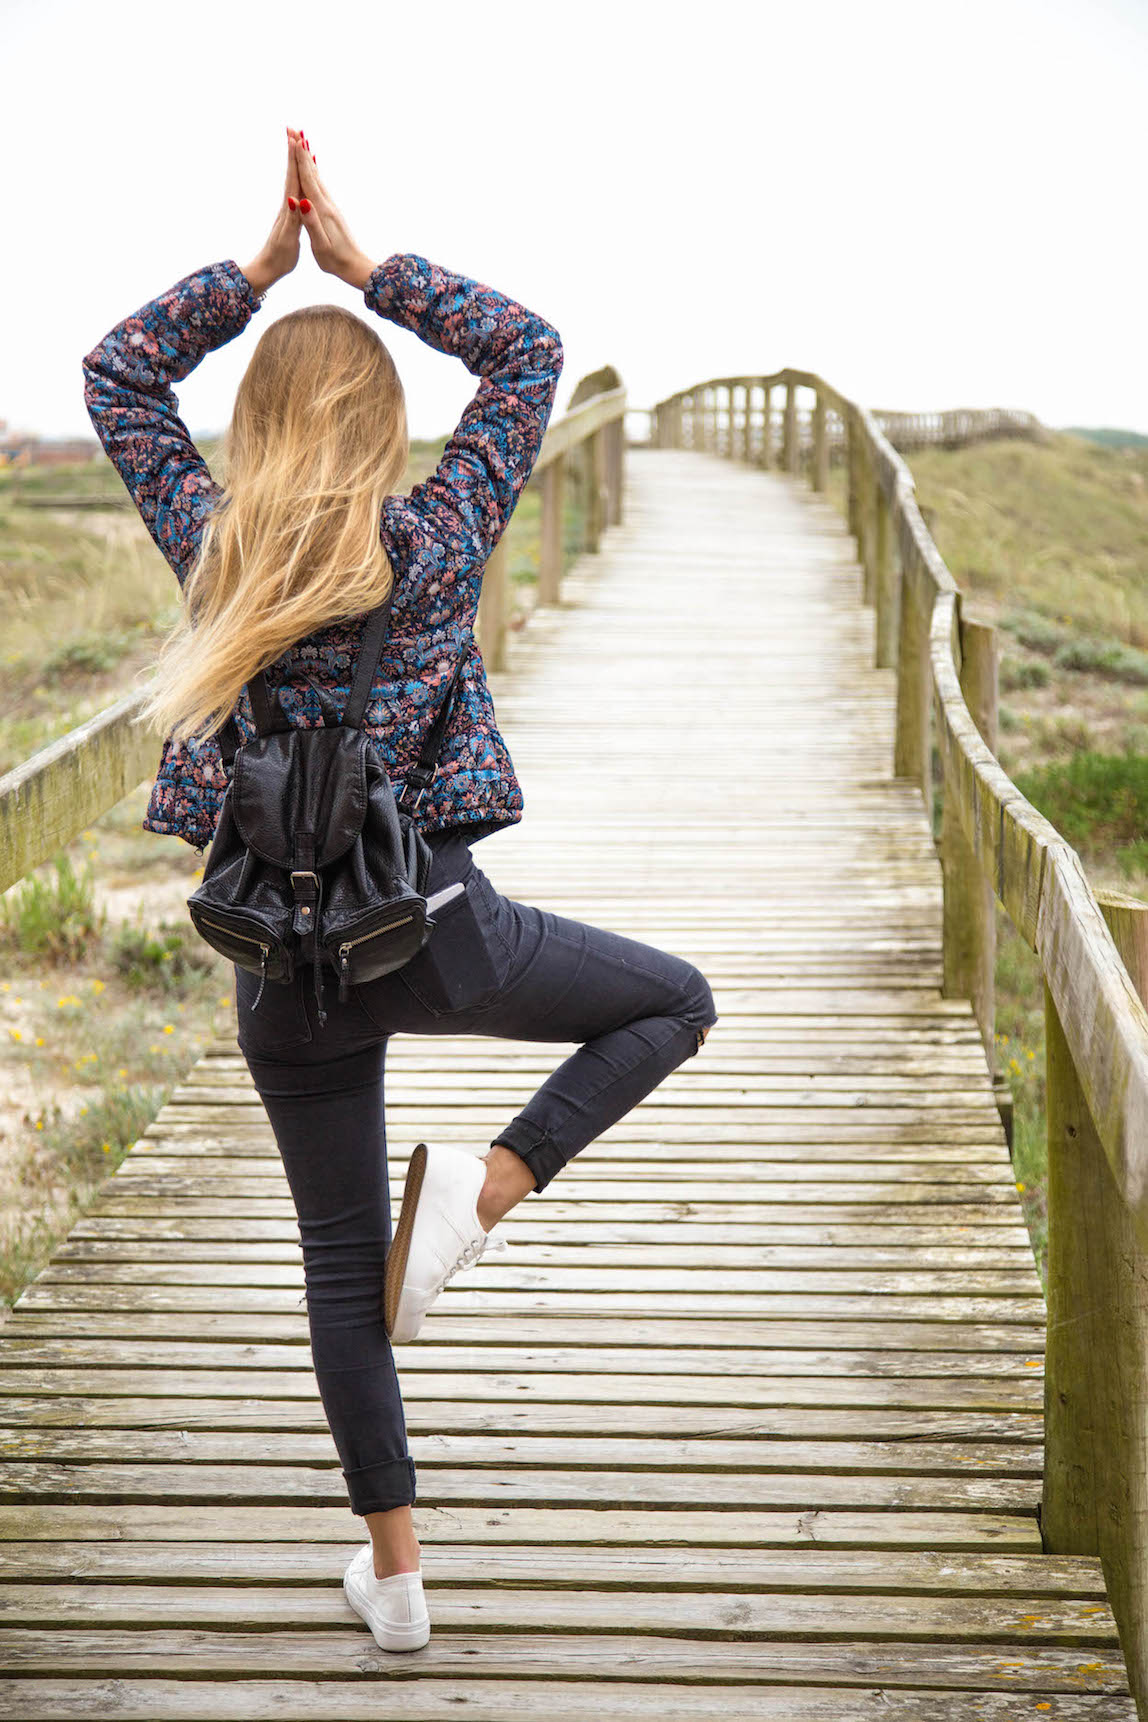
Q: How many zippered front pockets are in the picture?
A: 2